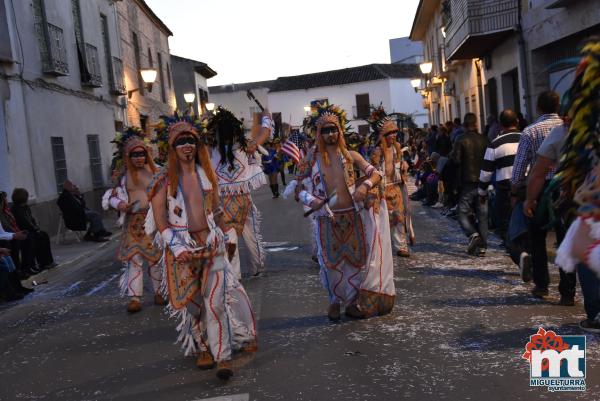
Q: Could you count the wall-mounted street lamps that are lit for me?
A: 5